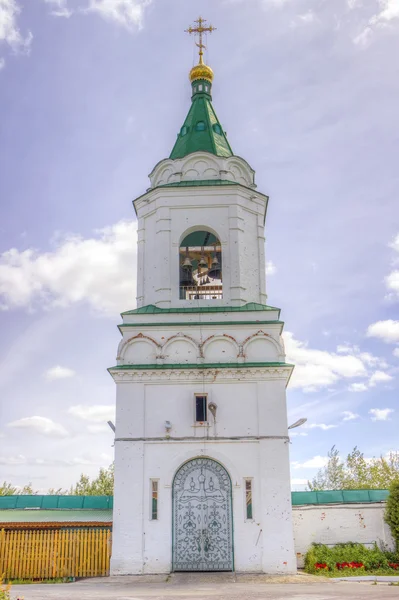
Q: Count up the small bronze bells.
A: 3